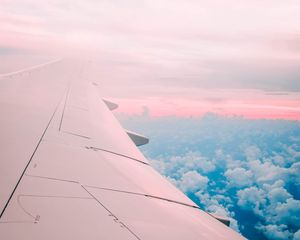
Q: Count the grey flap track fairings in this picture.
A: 3